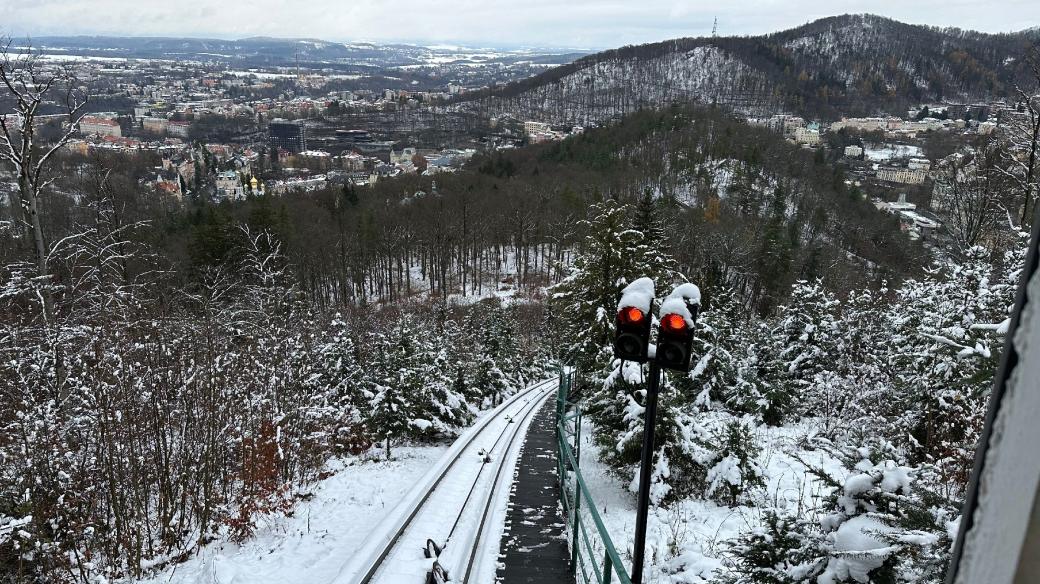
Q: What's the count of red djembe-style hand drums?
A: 0